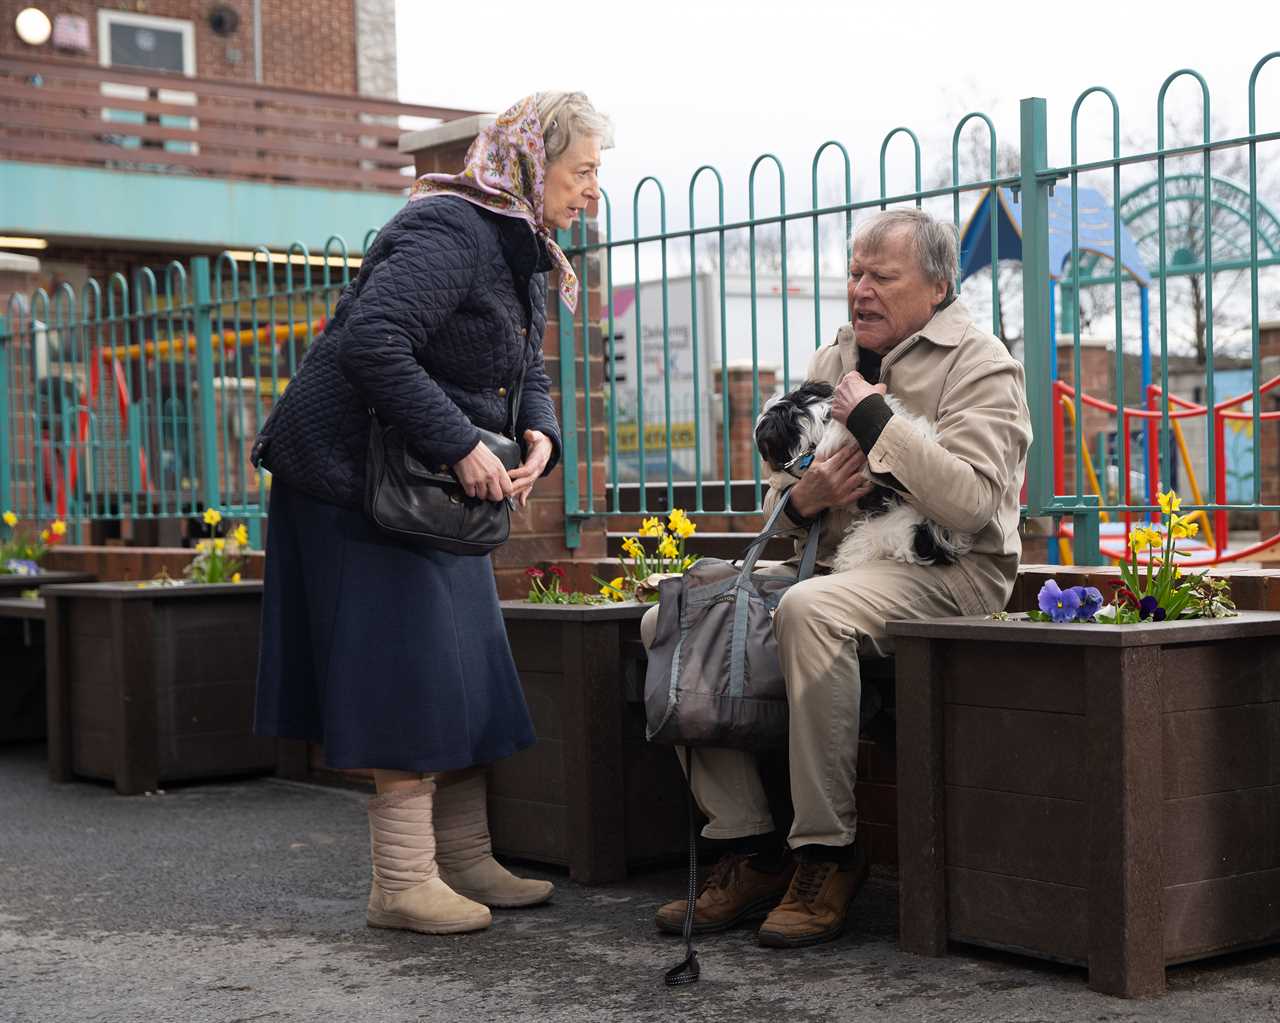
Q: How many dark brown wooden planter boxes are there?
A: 4